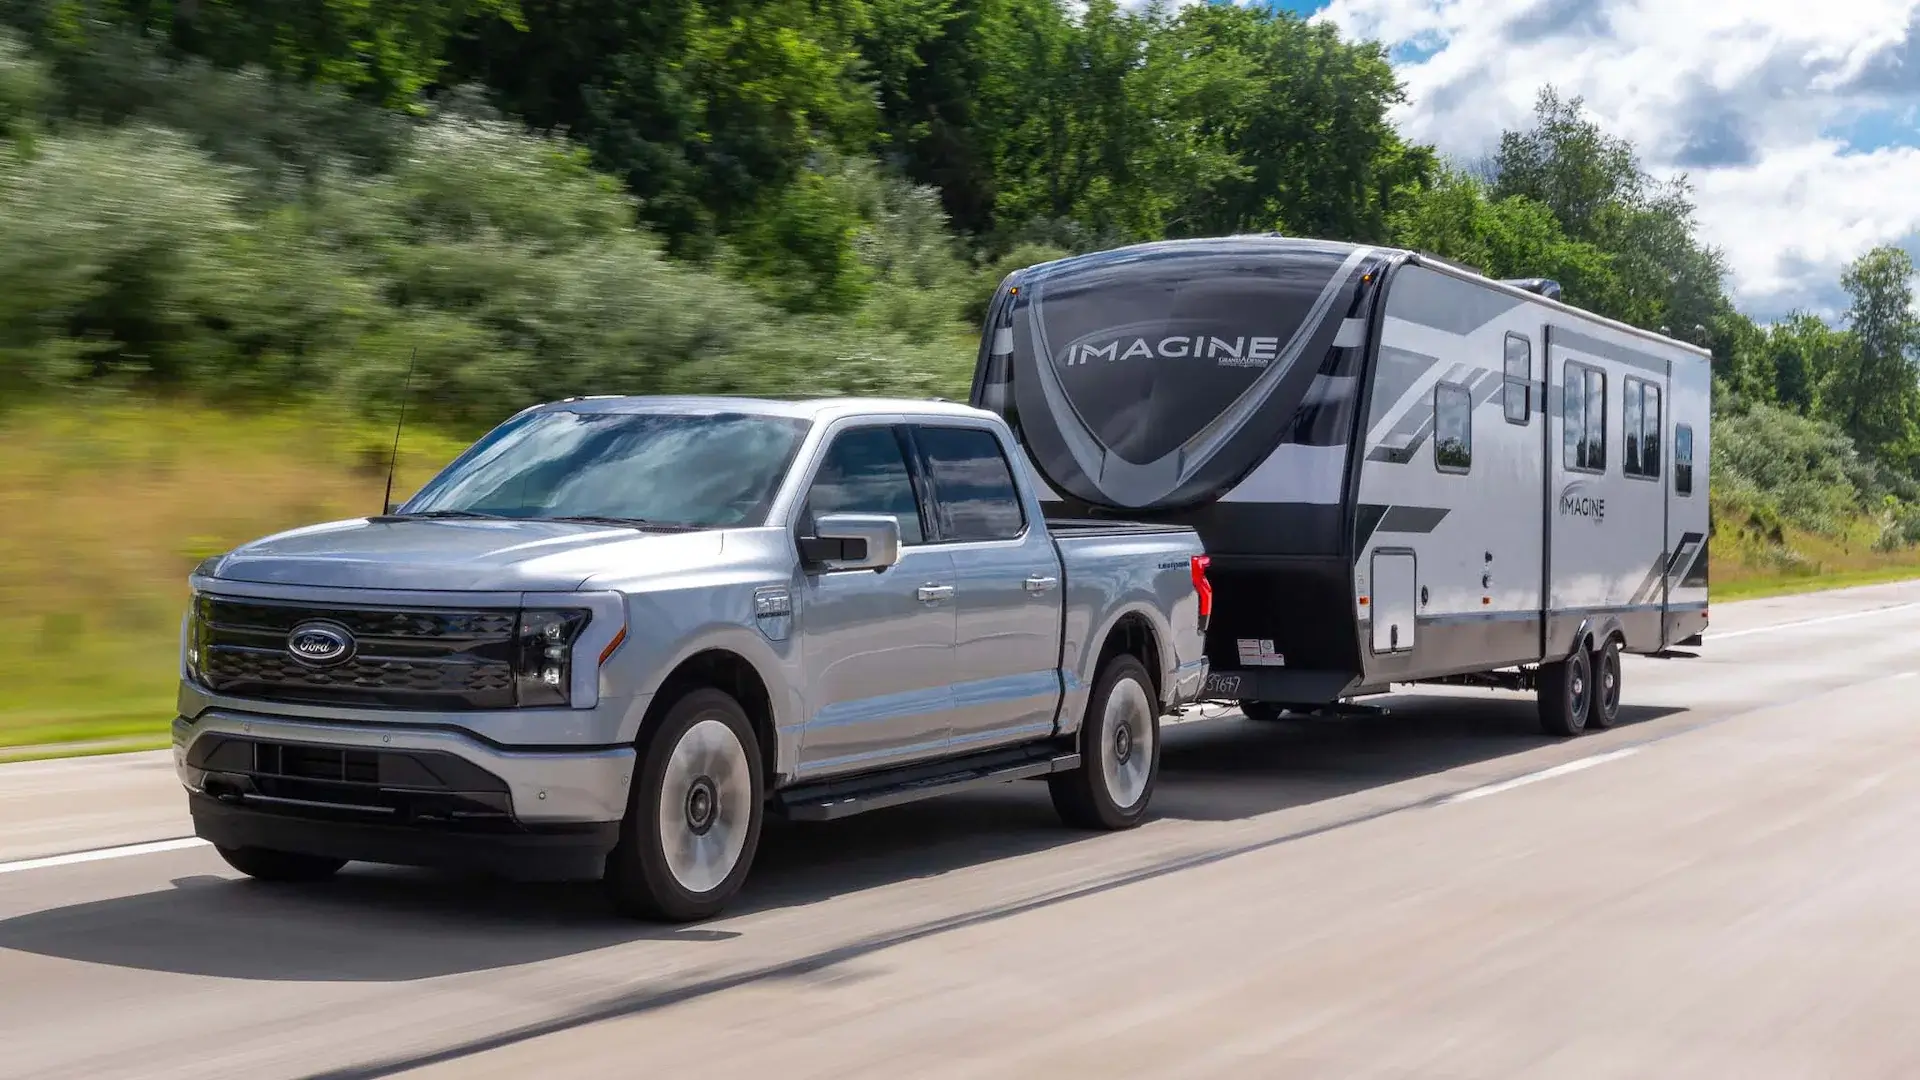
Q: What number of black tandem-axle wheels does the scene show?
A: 2